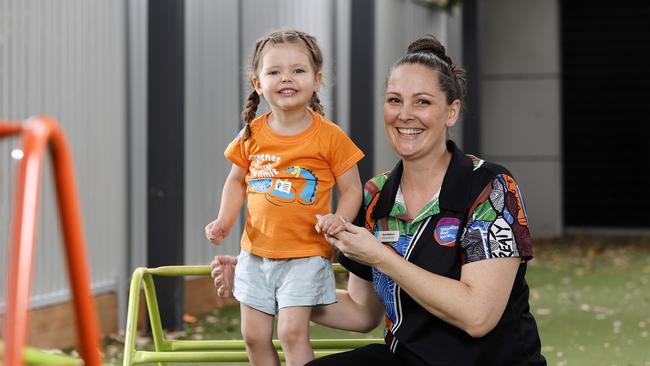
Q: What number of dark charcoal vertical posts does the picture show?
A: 3